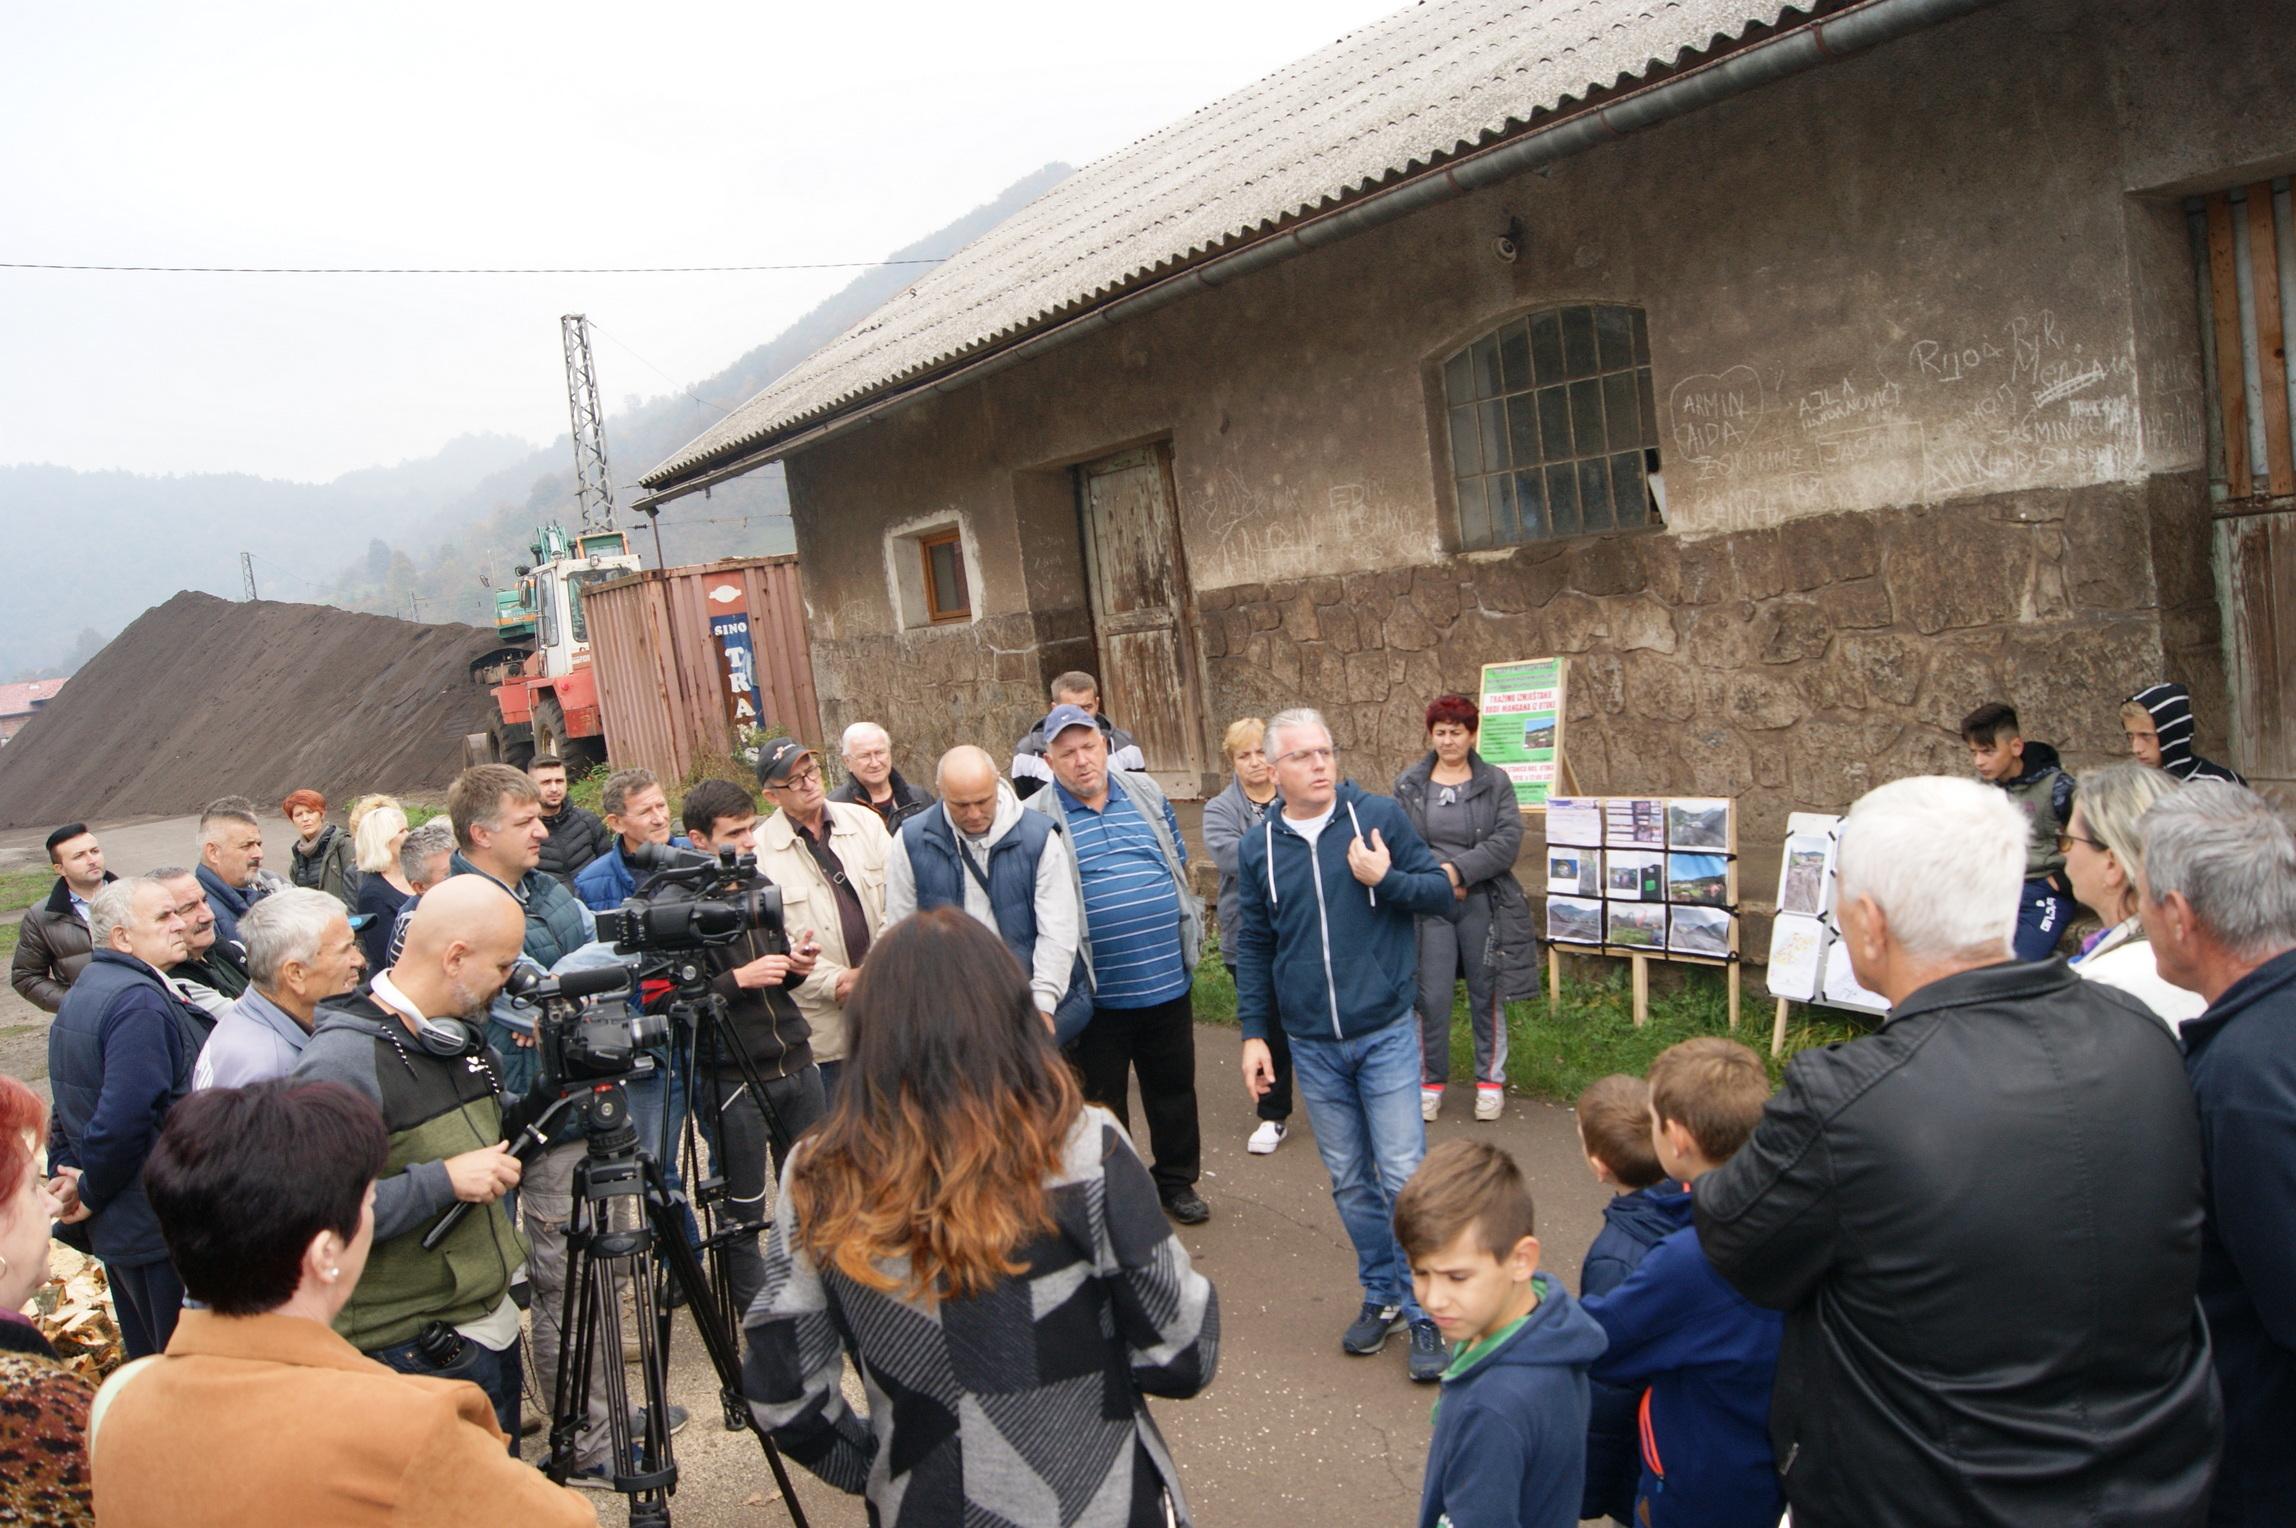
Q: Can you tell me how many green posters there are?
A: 1